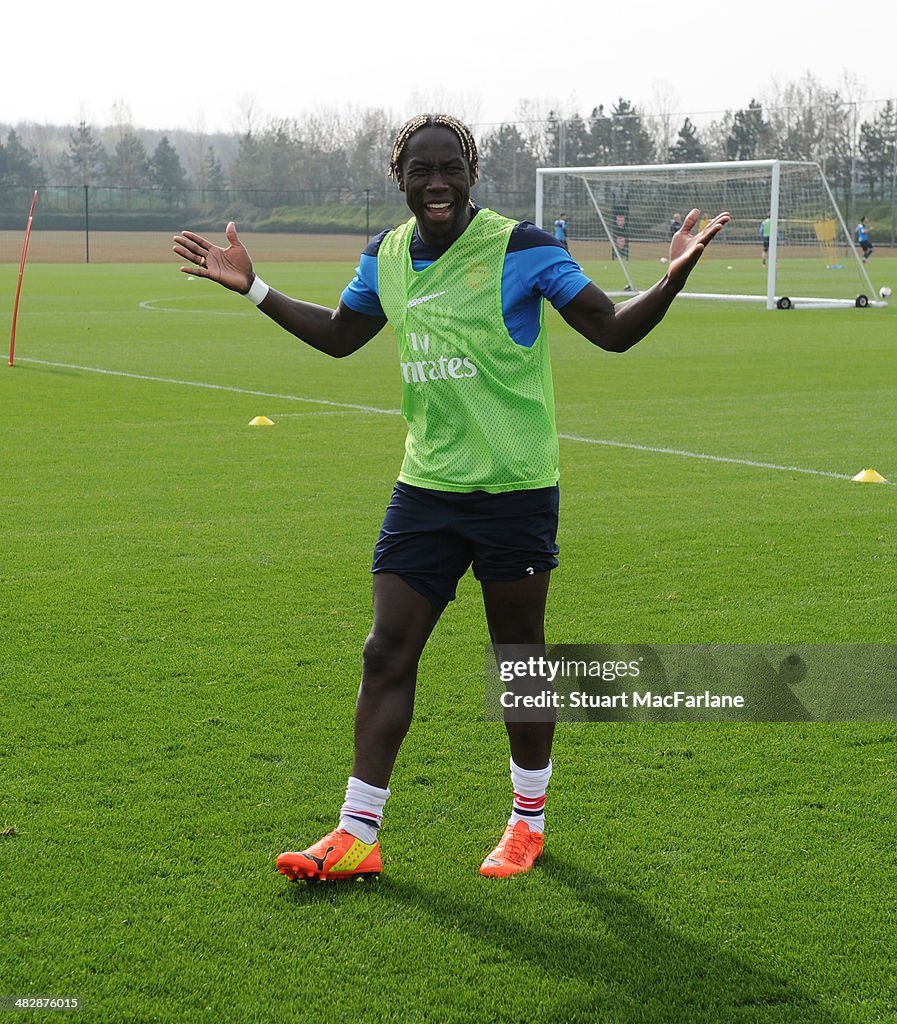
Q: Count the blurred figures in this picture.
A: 4